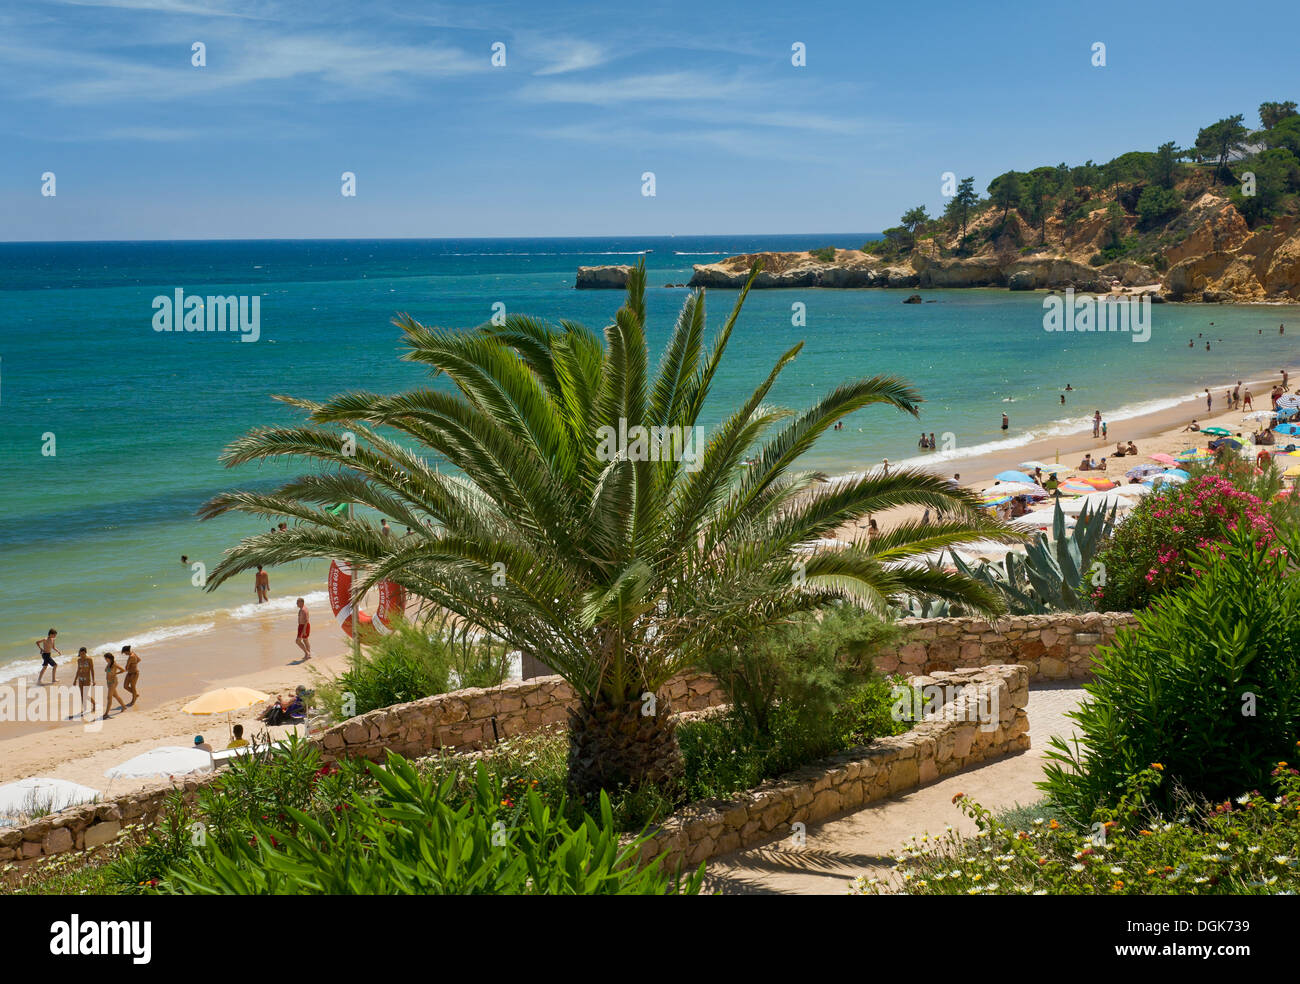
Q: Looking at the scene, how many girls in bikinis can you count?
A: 3